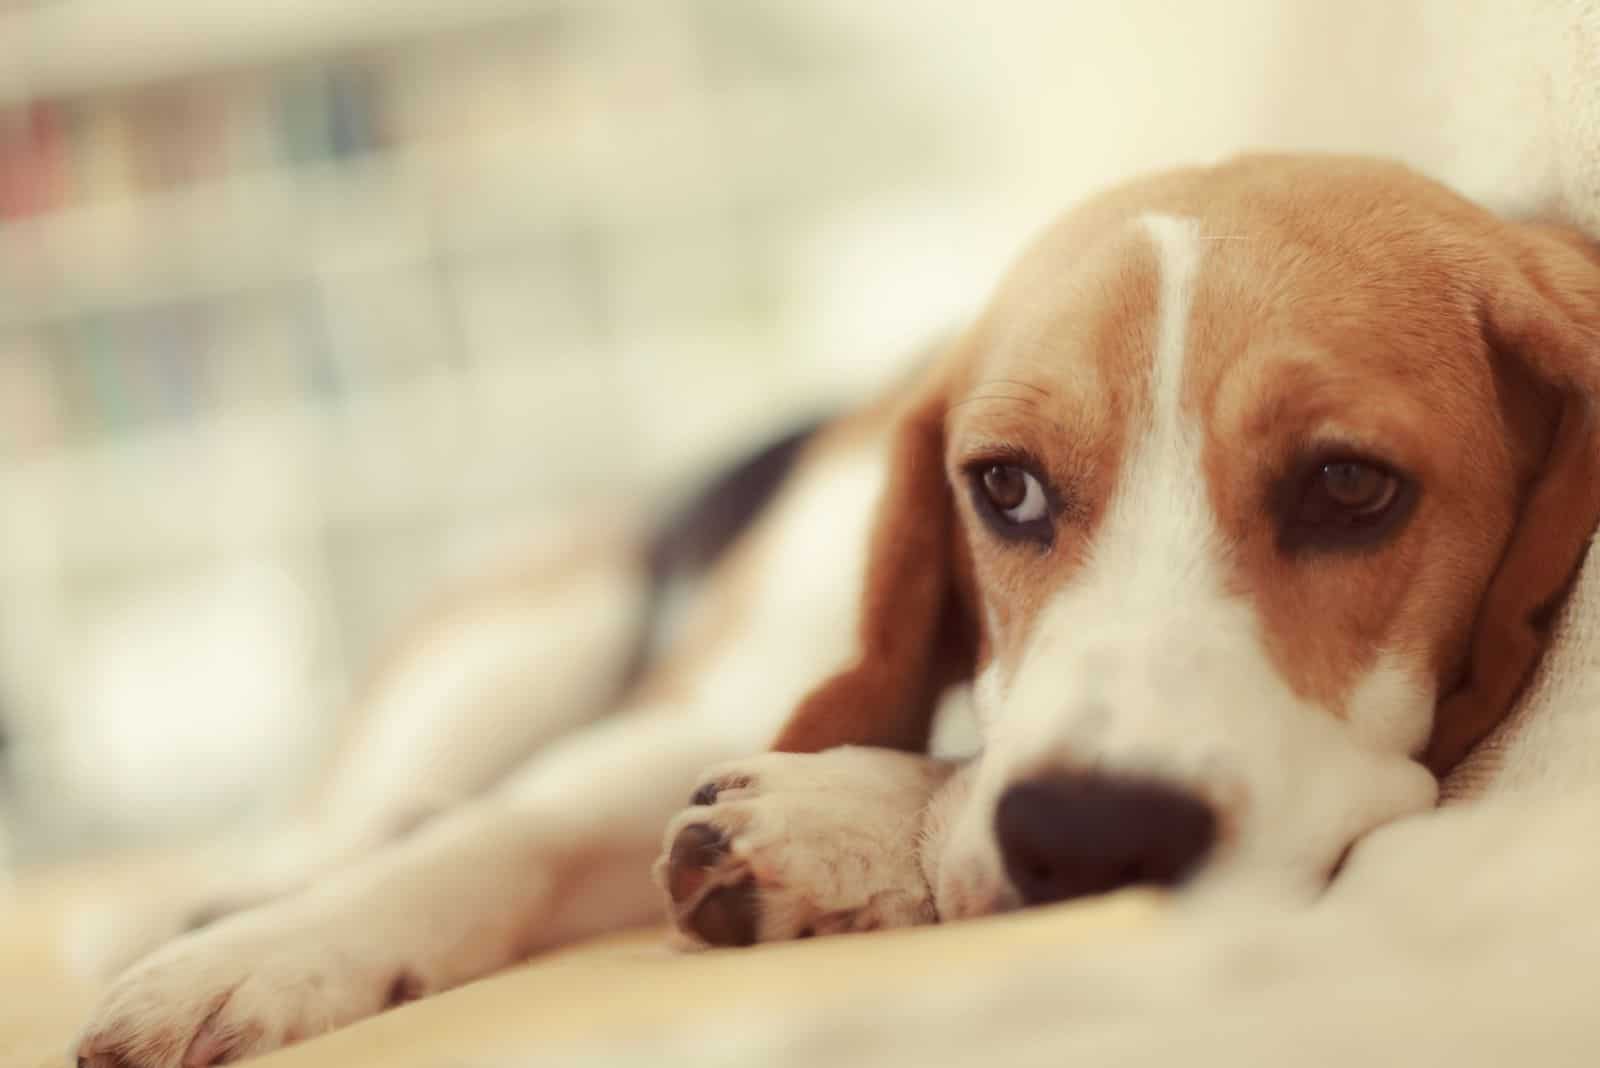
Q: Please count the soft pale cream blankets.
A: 1